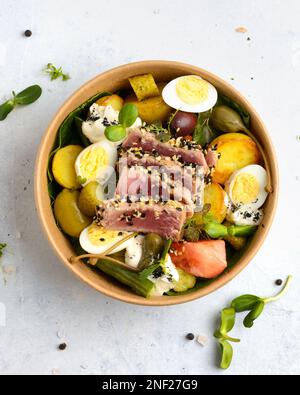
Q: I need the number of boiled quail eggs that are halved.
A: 4